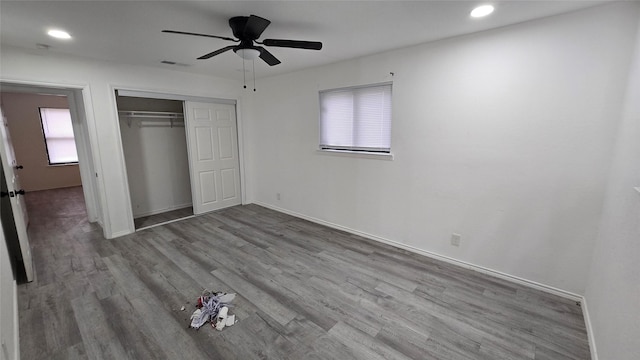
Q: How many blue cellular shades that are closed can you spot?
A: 0